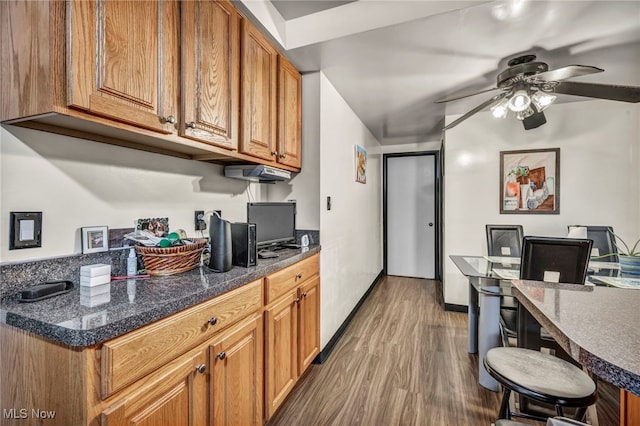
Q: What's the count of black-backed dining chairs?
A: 3